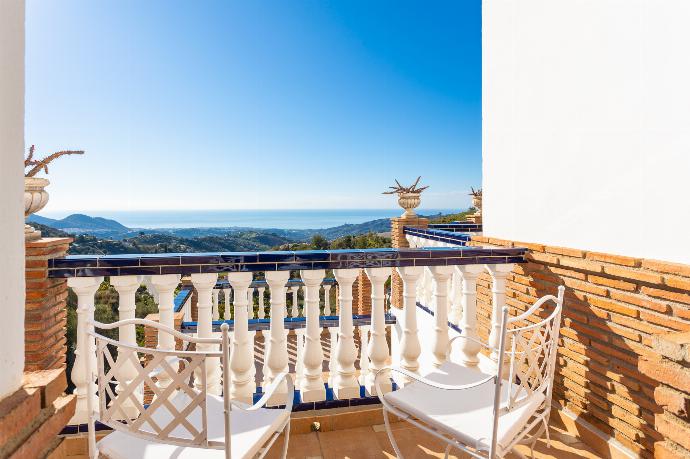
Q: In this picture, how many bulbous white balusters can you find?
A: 13